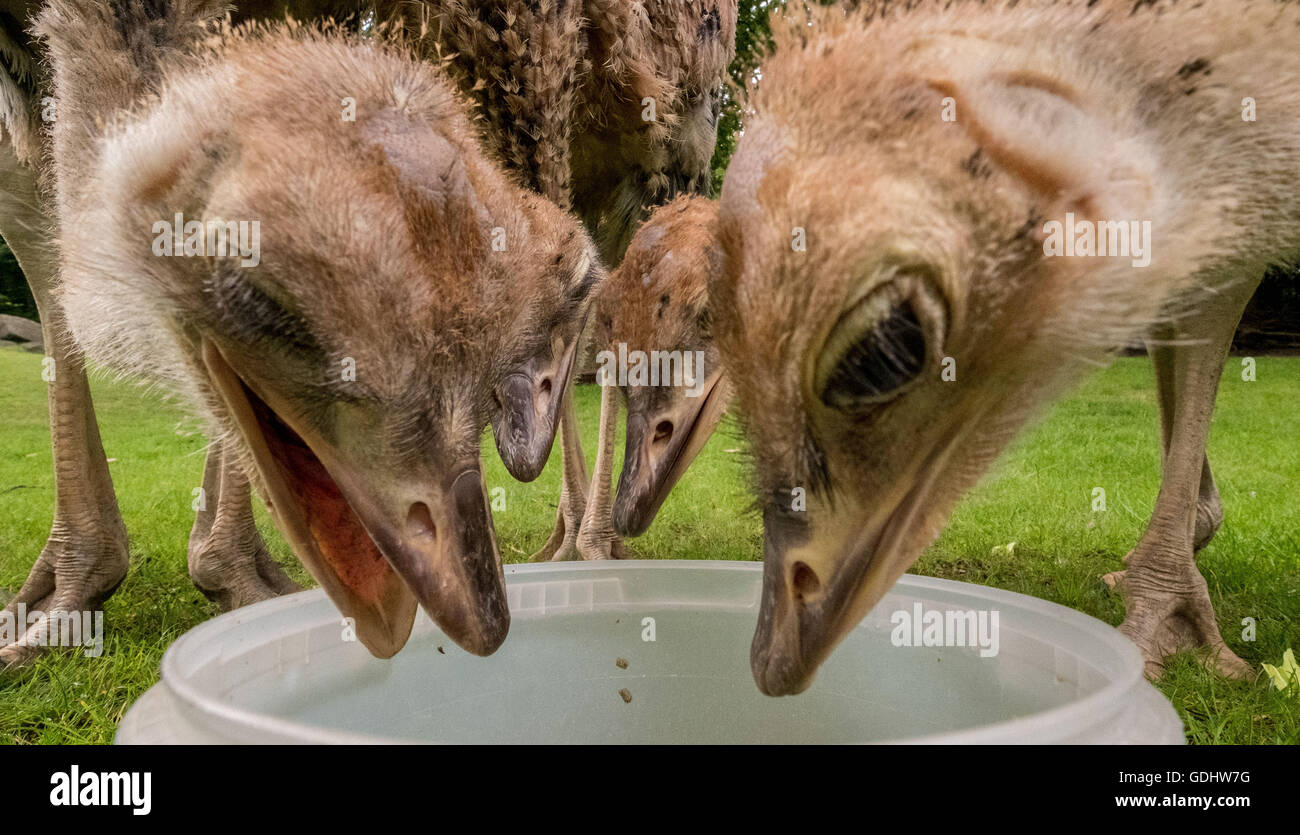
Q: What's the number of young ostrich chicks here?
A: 4